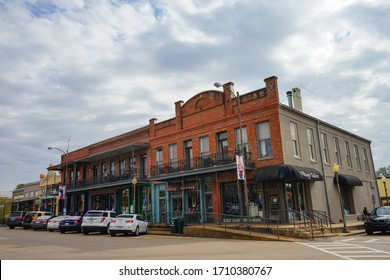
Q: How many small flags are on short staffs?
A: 2